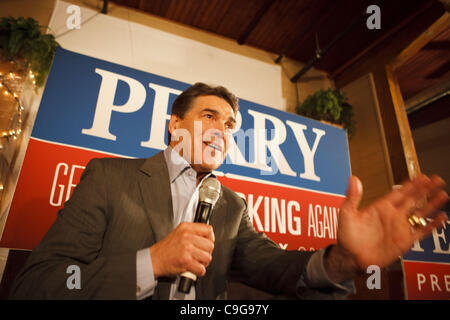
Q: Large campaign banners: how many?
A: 2